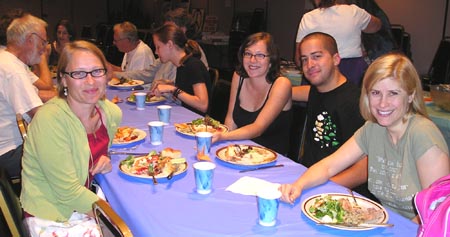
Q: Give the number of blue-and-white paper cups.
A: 6